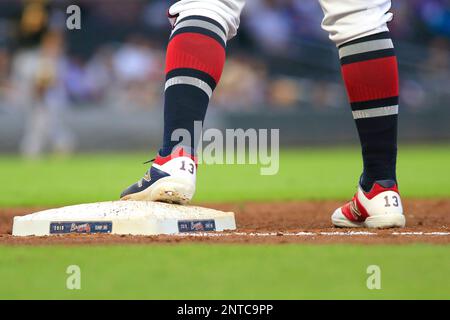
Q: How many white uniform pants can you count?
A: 1